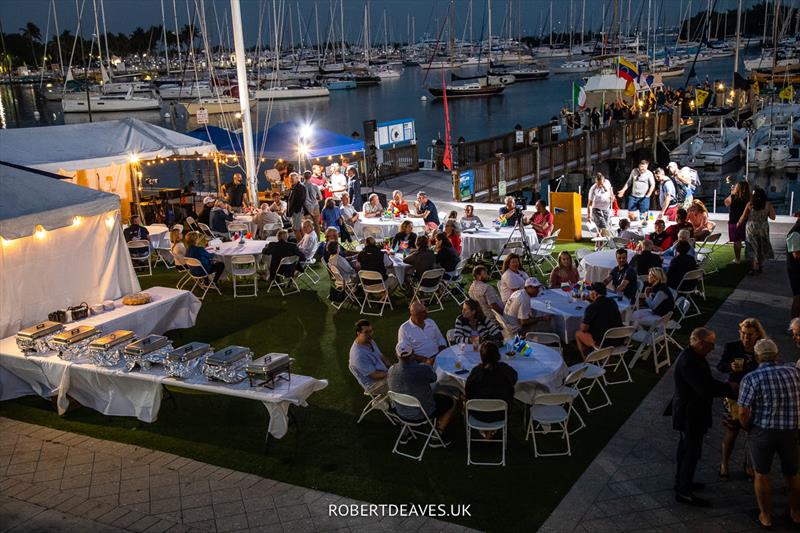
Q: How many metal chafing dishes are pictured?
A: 7